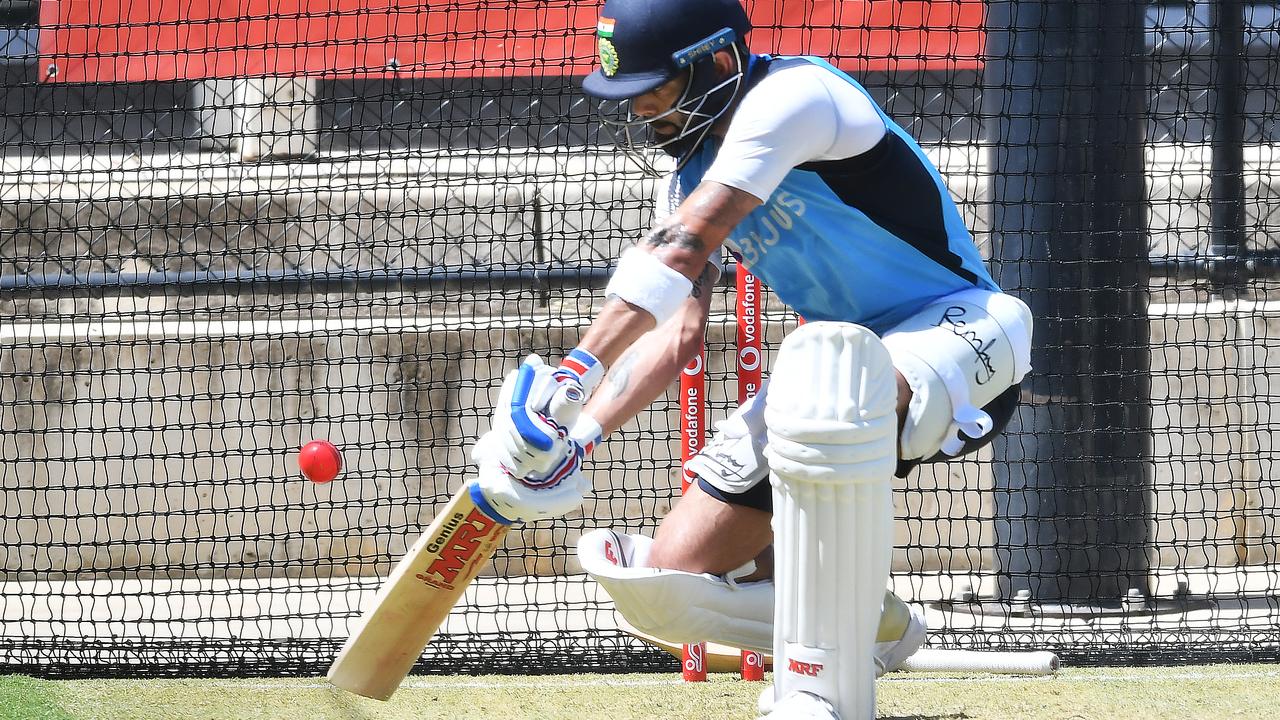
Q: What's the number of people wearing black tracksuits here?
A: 0